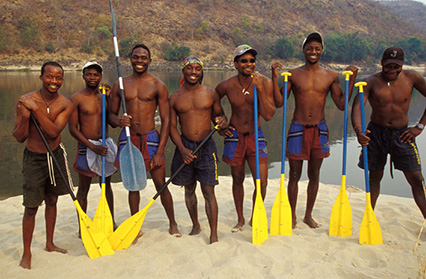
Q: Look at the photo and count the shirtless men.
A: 7